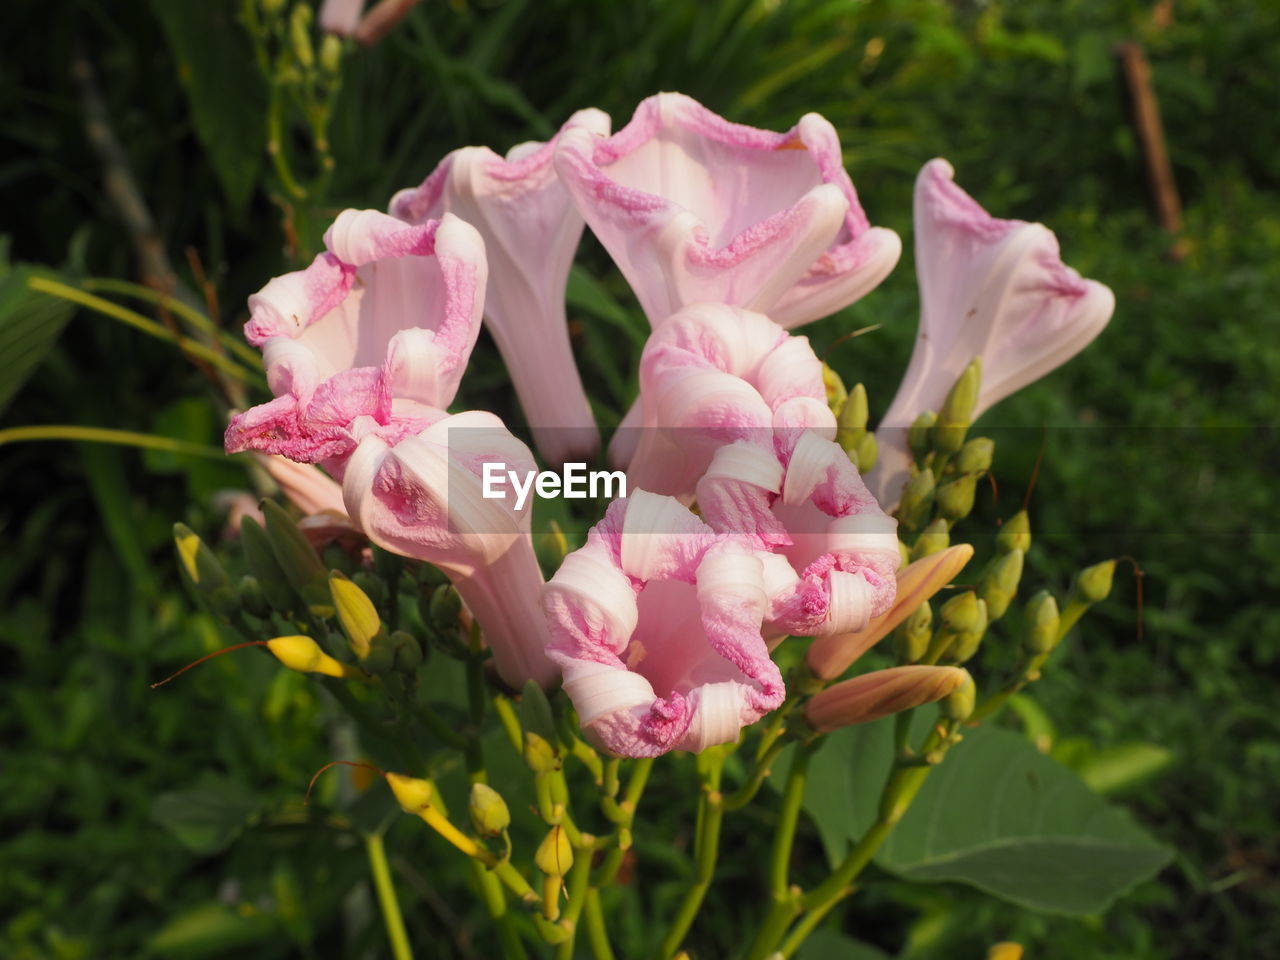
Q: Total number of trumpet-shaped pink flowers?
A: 8